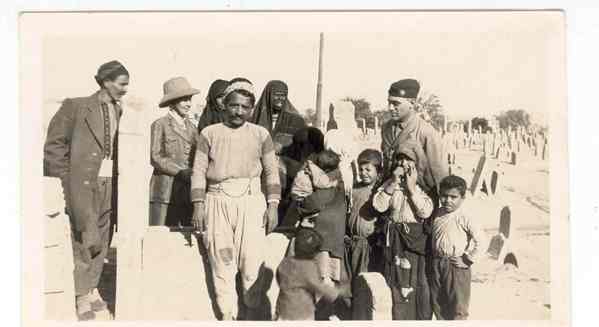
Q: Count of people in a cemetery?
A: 12